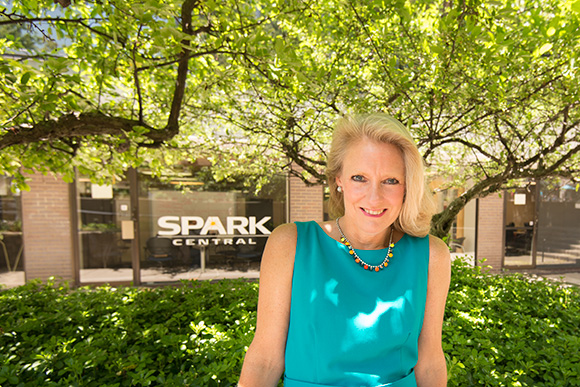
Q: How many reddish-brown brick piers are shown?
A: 3